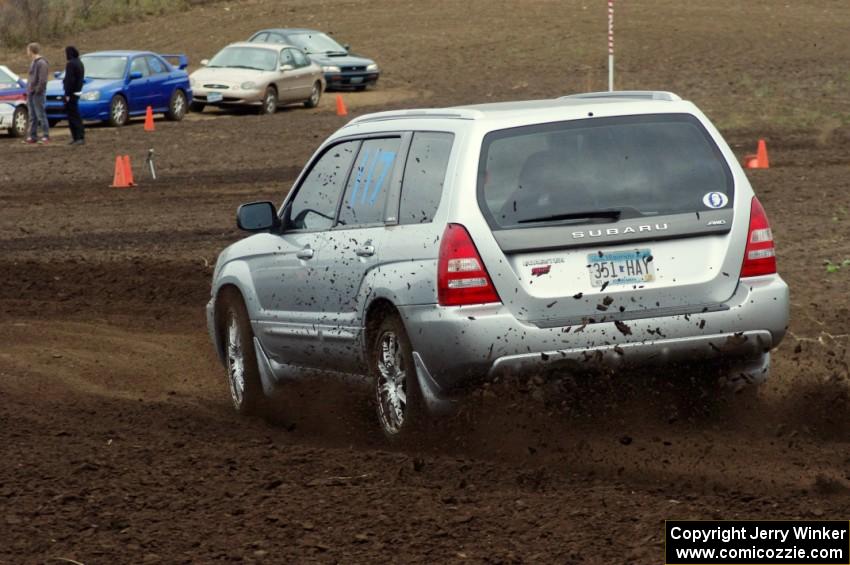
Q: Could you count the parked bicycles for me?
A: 0